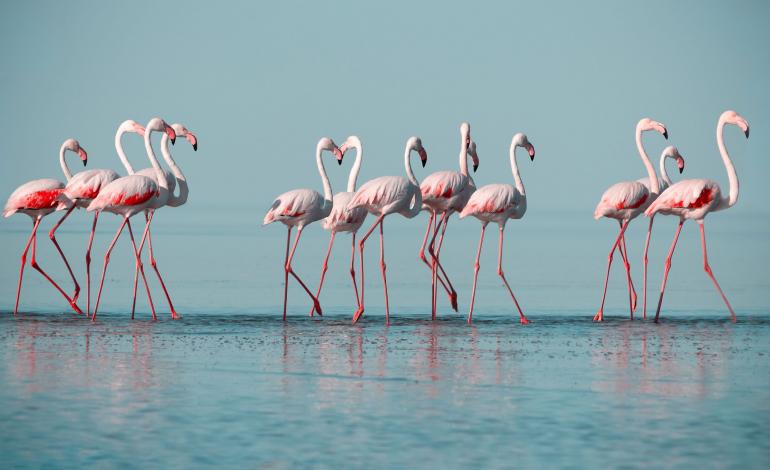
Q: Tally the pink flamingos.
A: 13